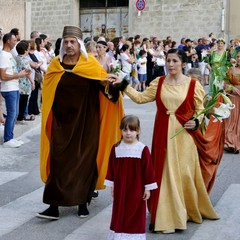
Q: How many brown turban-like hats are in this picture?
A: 1